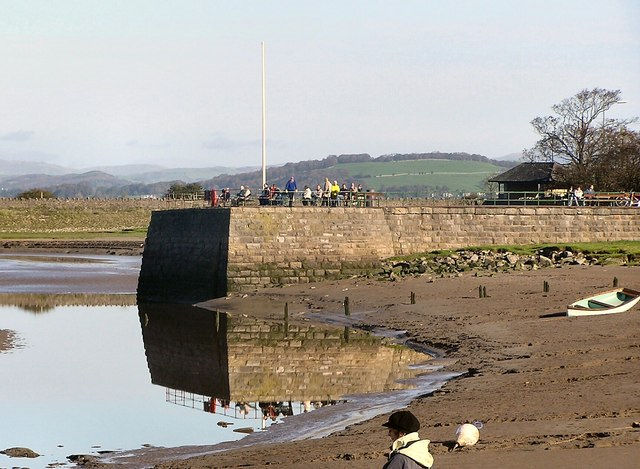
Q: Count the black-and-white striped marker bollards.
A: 0